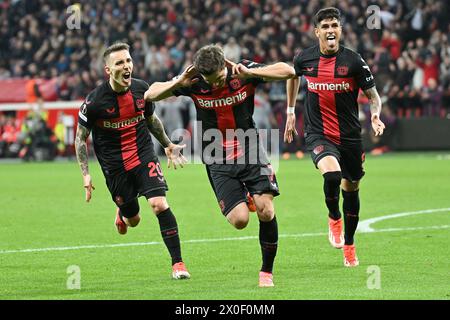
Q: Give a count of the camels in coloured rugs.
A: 0